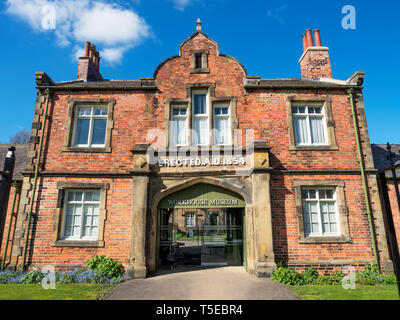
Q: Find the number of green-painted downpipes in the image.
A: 3